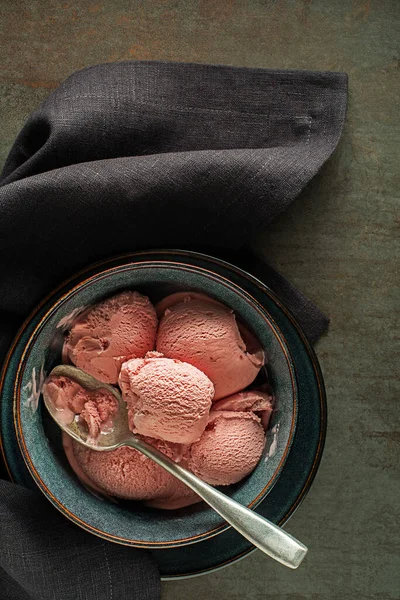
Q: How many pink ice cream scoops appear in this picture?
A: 5